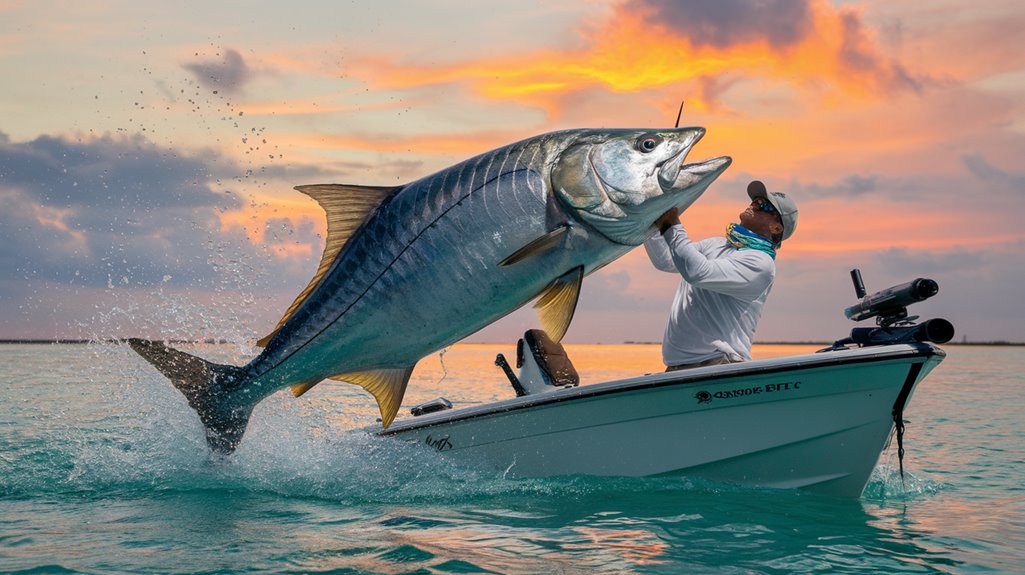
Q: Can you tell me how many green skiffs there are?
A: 1